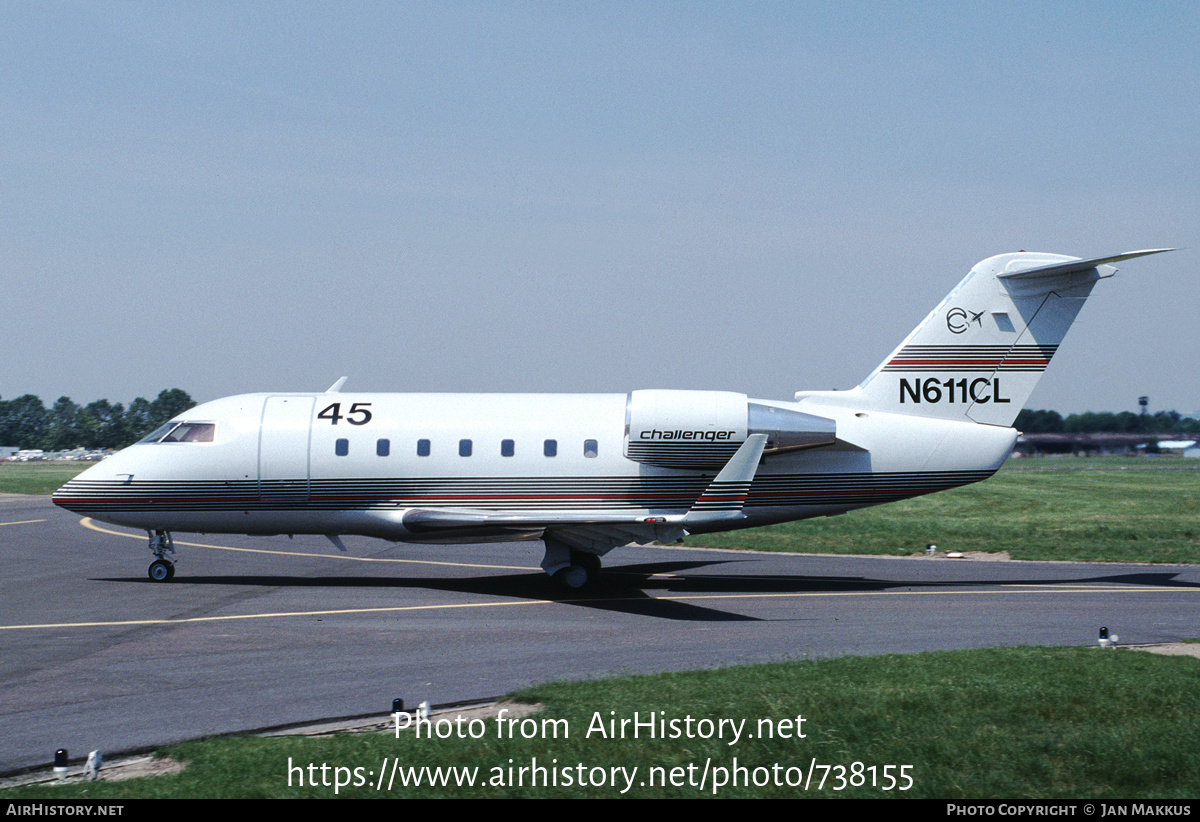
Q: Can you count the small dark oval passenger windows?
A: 7